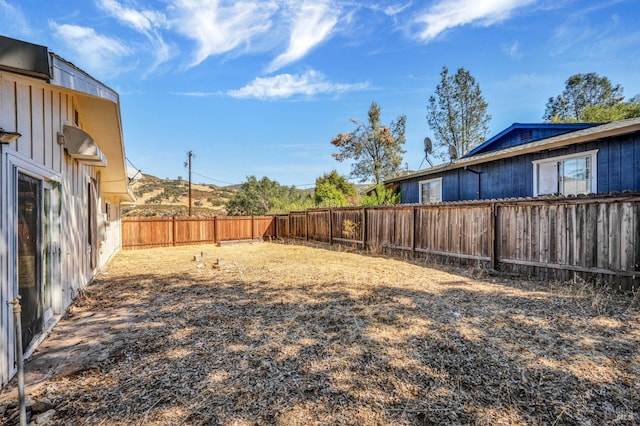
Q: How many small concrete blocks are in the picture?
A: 3